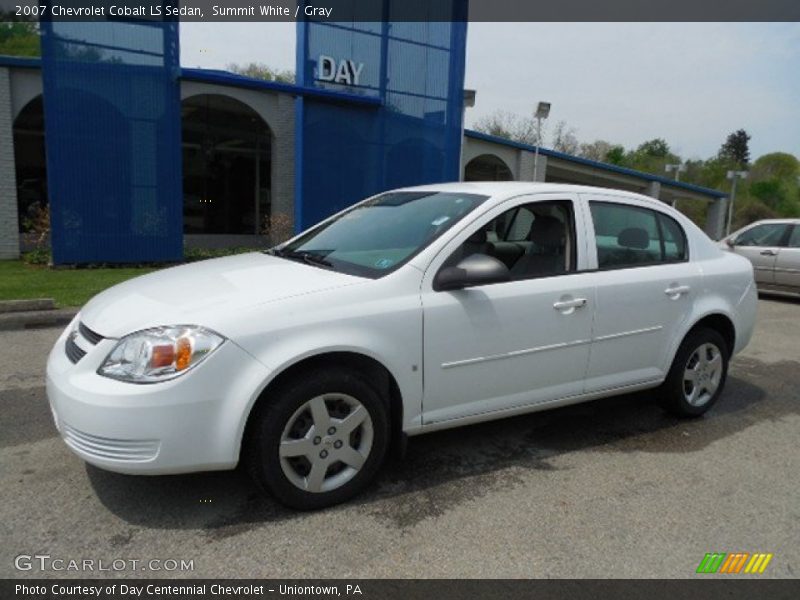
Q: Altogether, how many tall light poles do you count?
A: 4